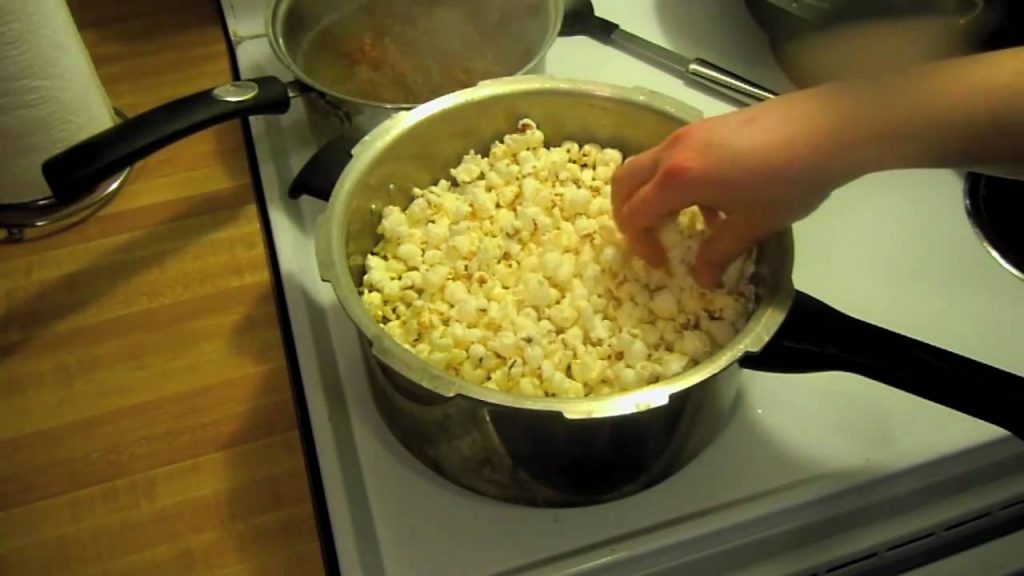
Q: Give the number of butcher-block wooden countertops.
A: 1